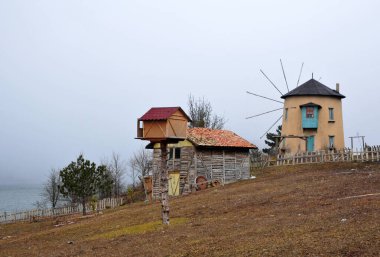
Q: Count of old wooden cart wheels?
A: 2